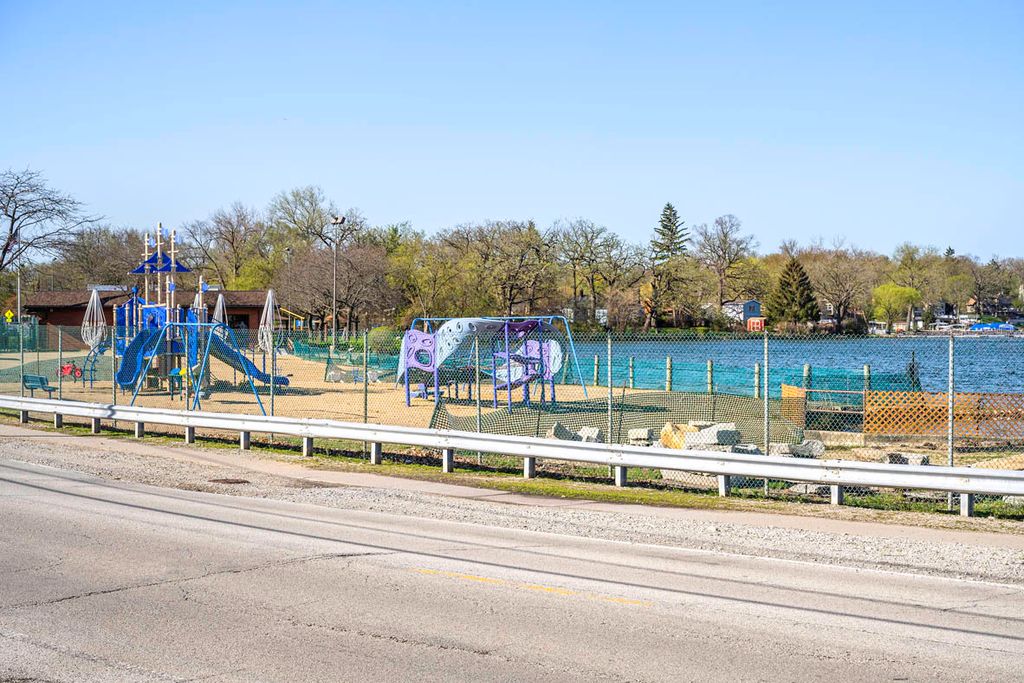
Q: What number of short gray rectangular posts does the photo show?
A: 14